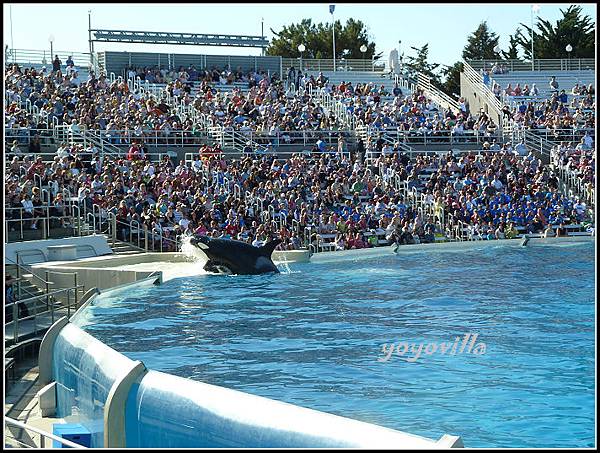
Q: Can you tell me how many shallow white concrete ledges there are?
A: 1